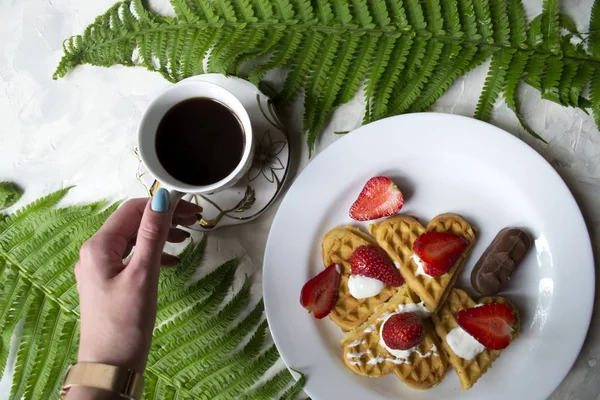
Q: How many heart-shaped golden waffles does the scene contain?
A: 4